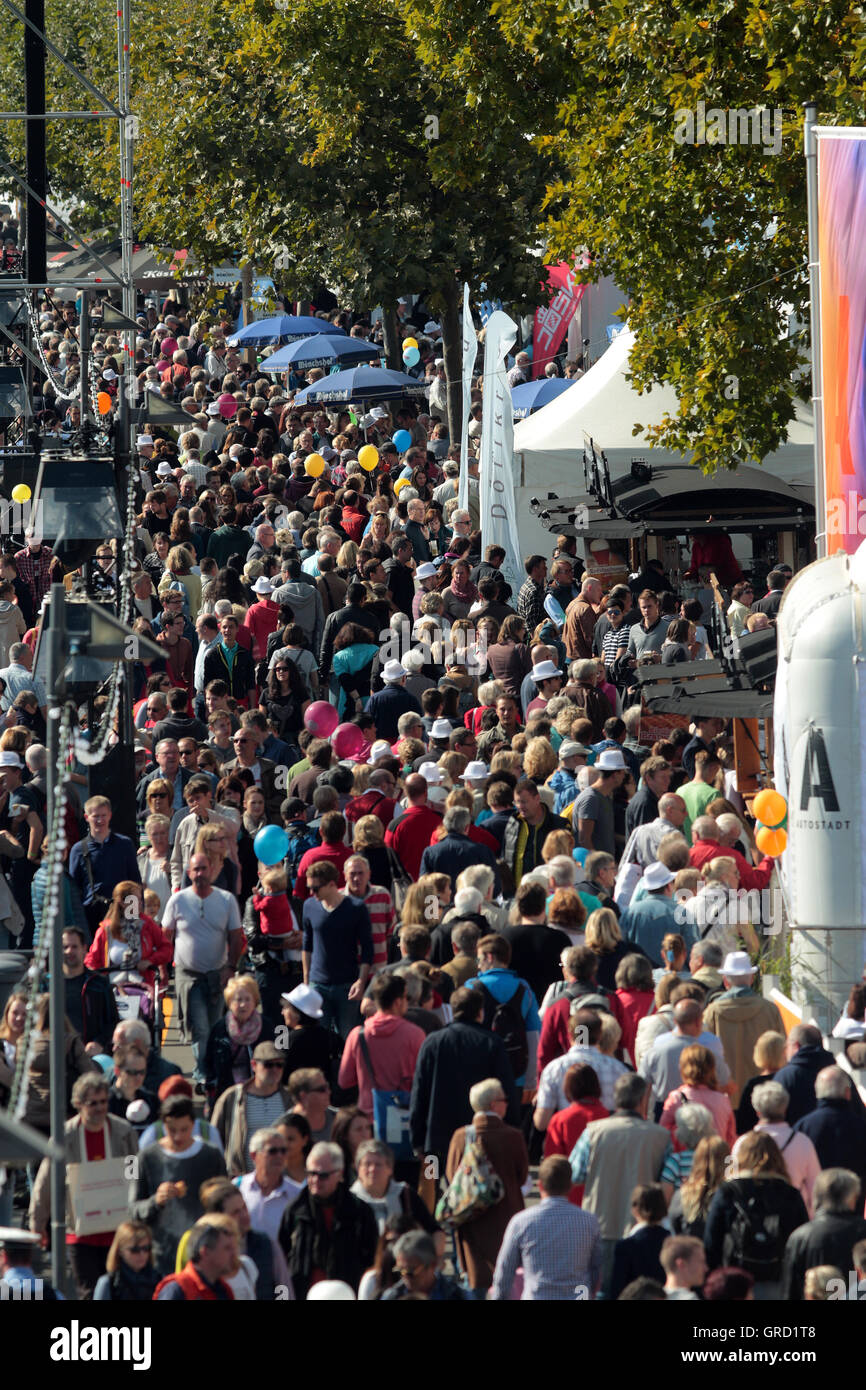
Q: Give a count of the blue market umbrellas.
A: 4